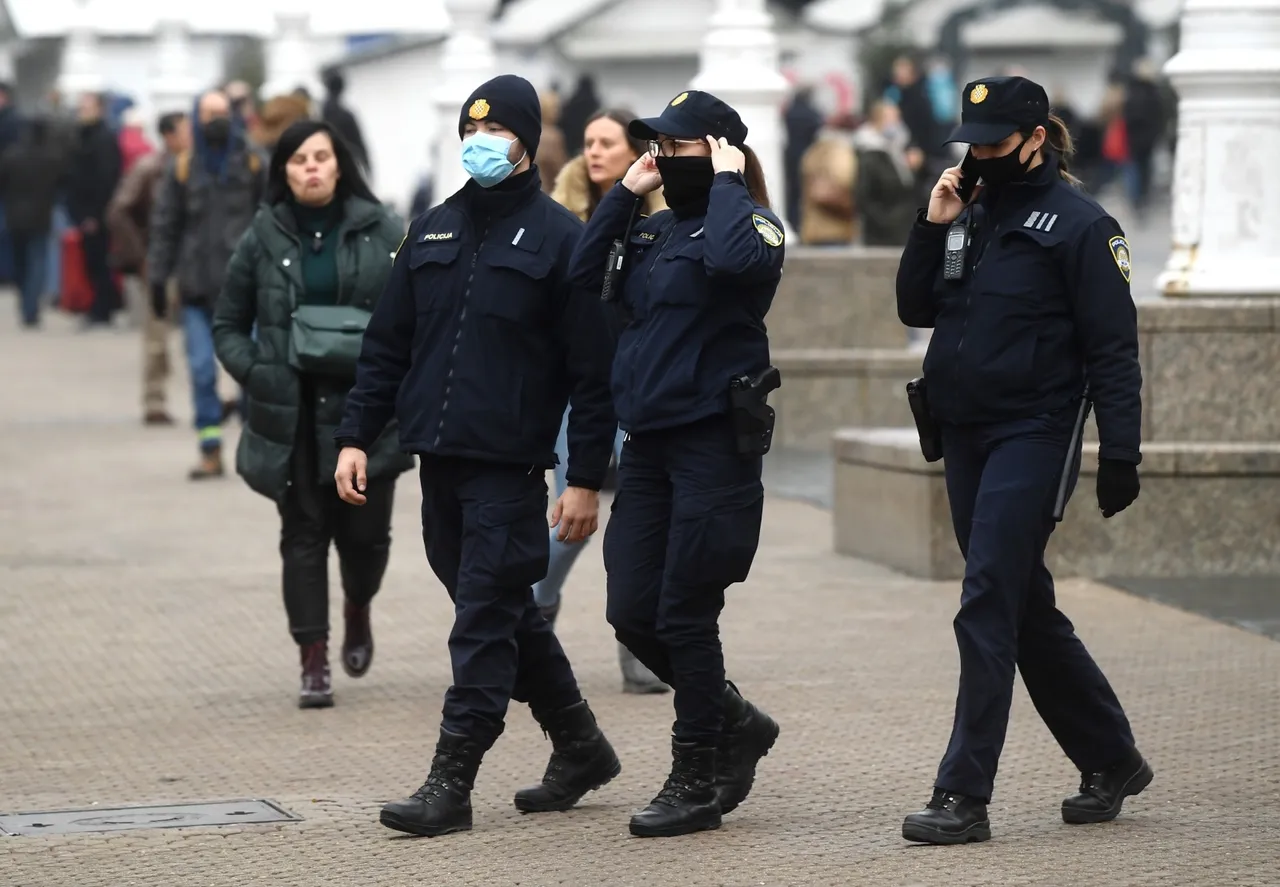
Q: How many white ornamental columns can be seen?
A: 6